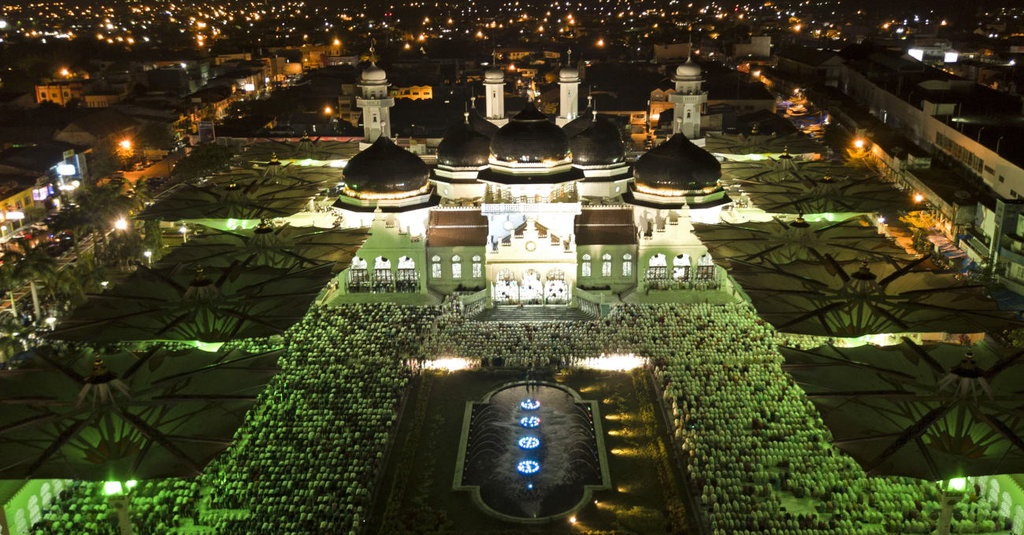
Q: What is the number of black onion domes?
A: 7